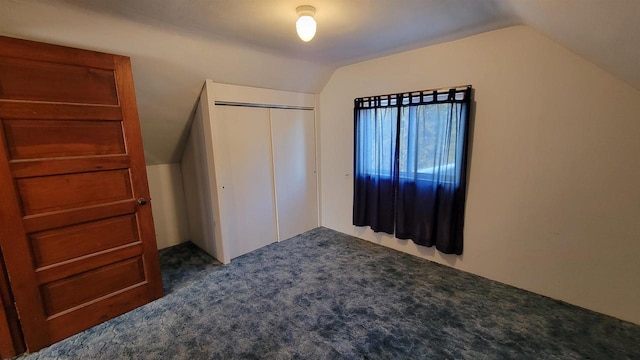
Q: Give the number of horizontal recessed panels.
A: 5